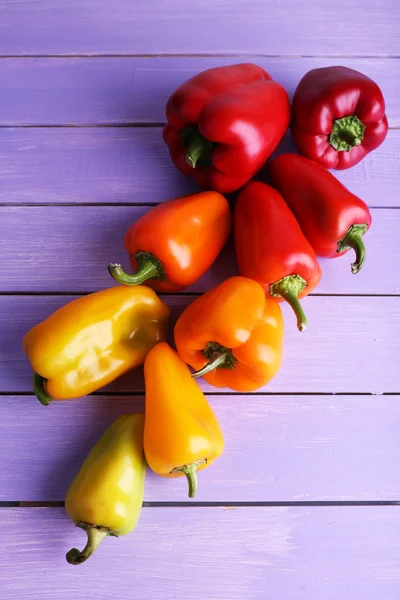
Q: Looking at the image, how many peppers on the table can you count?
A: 9